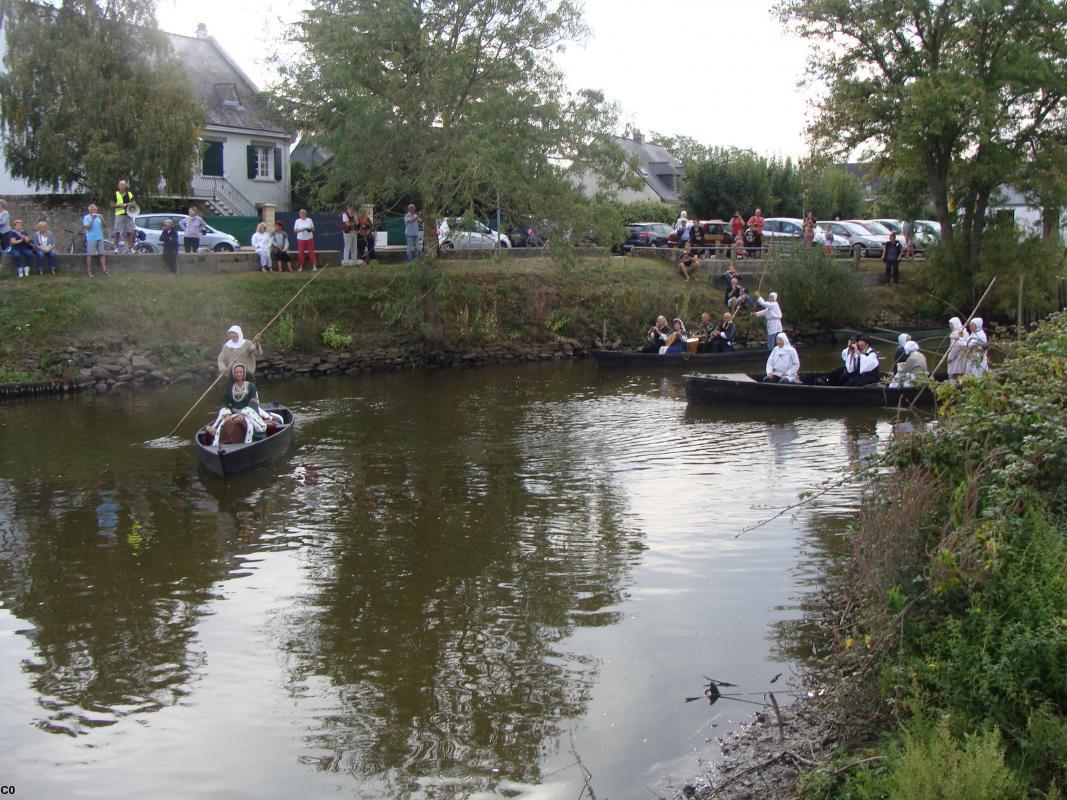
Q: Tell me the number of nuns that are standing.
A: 4